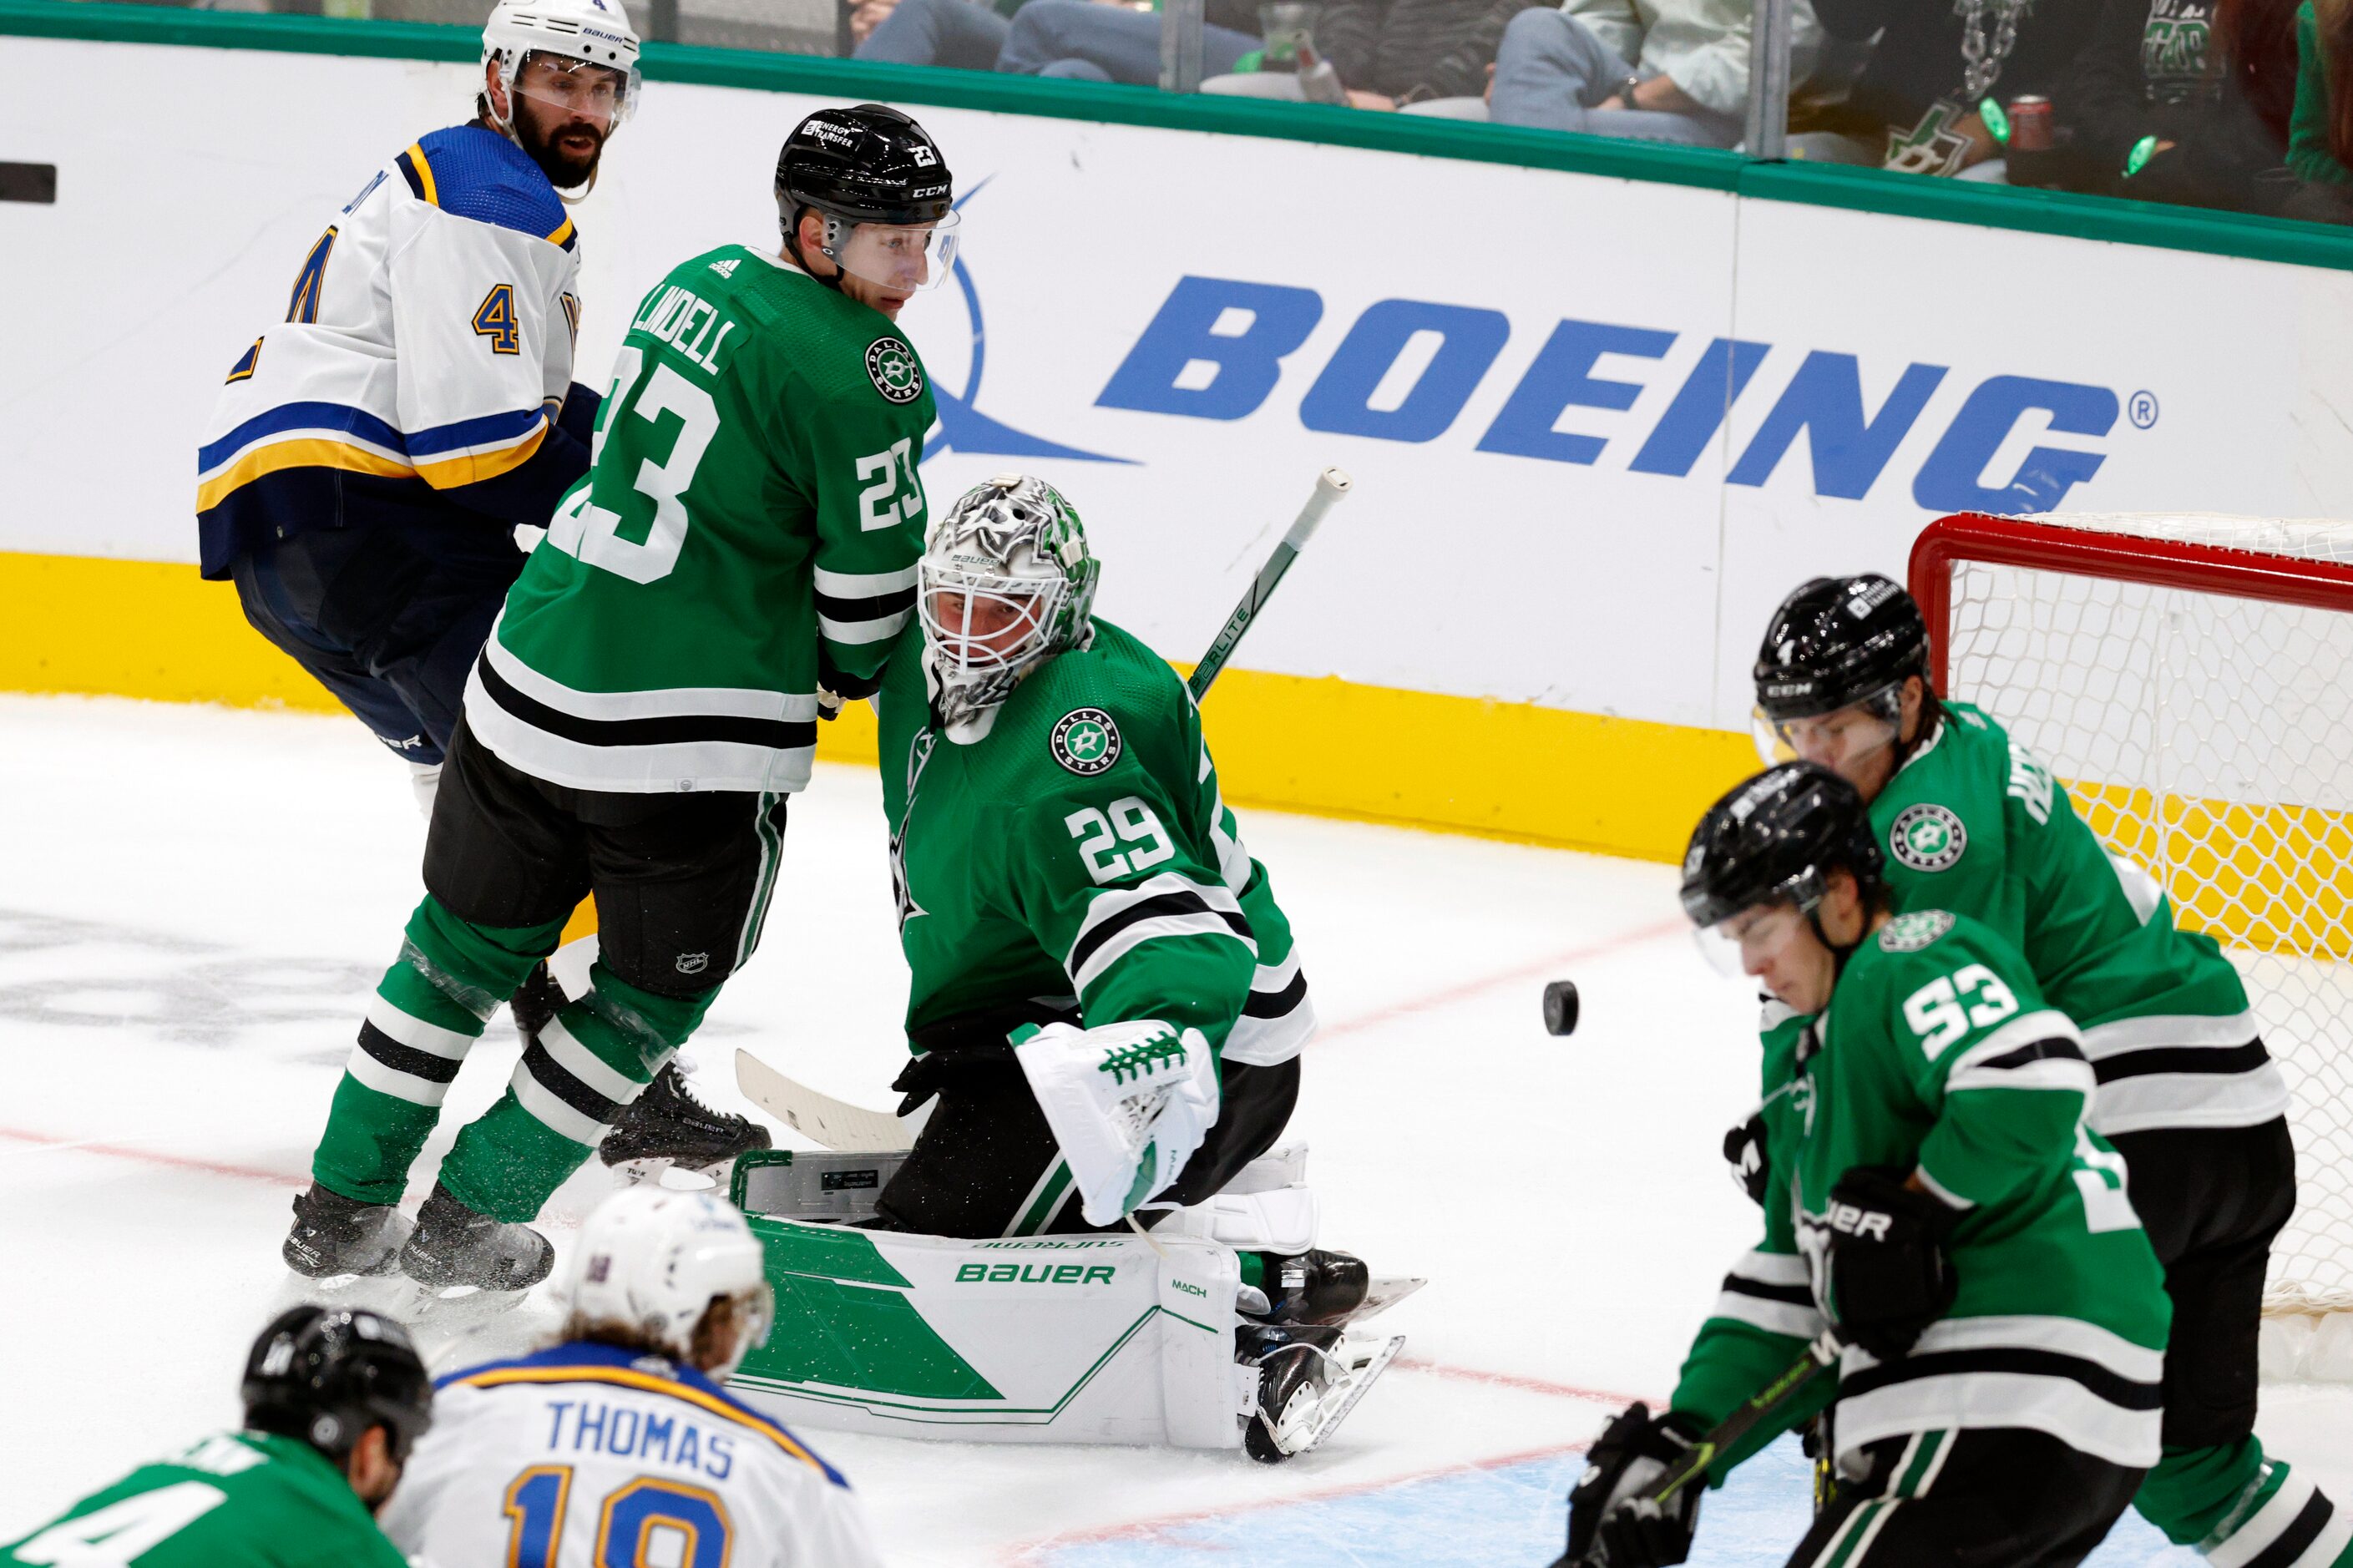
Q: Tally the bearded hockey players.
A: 1